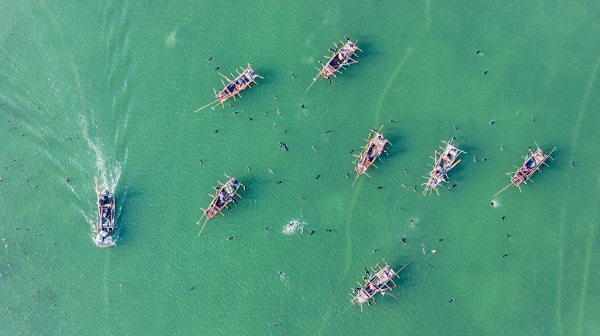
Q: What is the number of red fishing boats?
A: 7